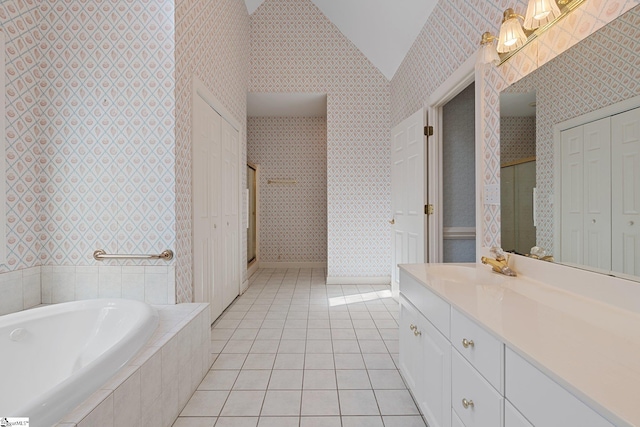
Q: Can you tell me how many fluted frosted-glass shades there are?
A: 3